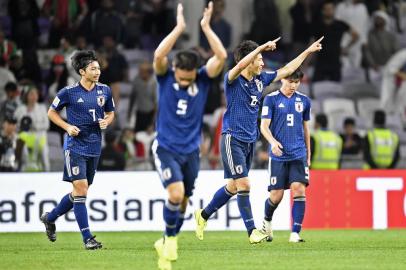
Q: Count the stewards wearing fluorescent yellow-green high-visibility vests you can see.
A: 3